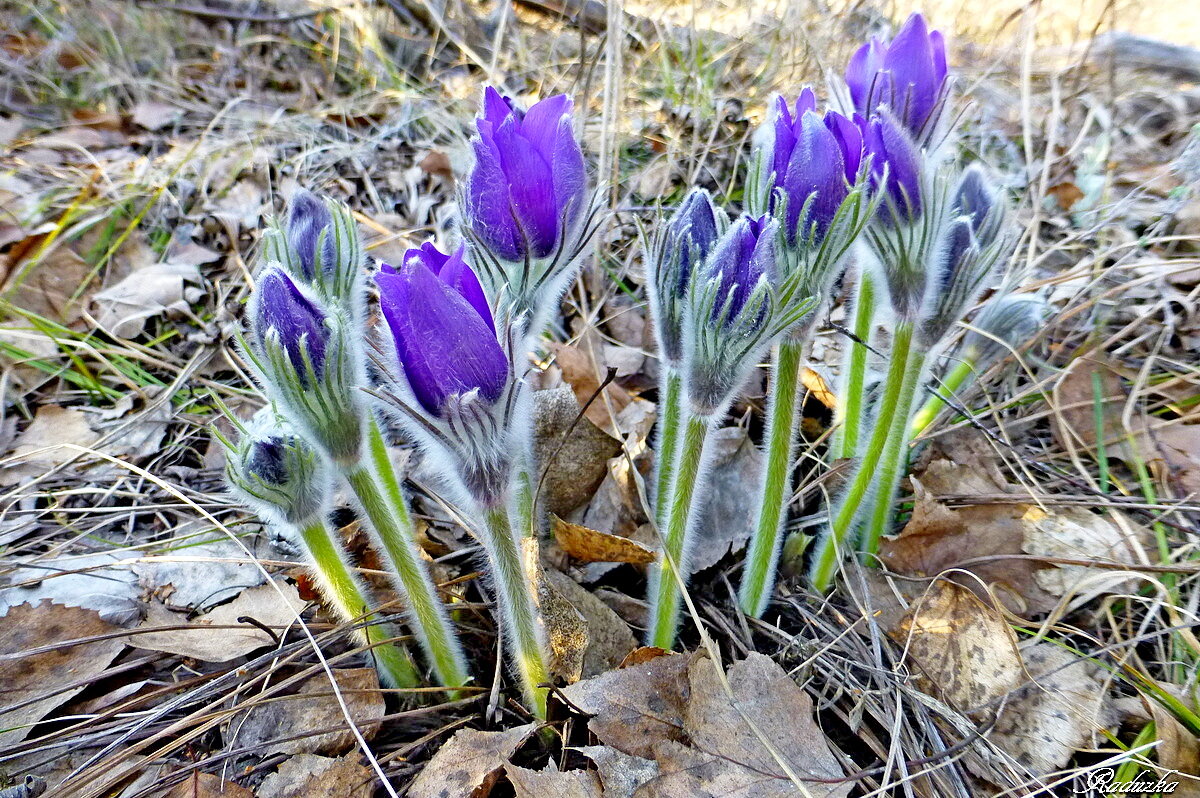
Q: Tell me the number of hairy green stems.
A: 12